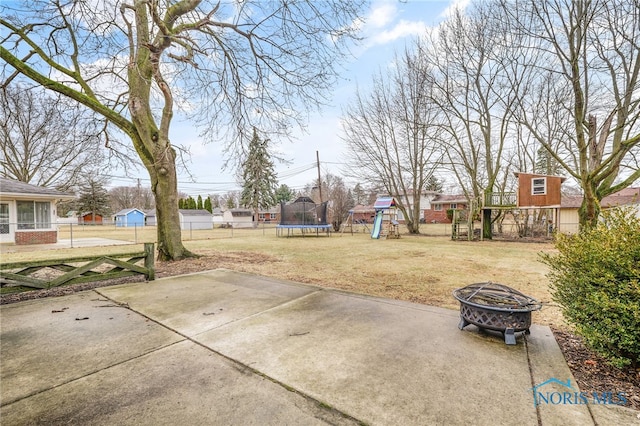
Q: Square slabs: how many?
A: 4